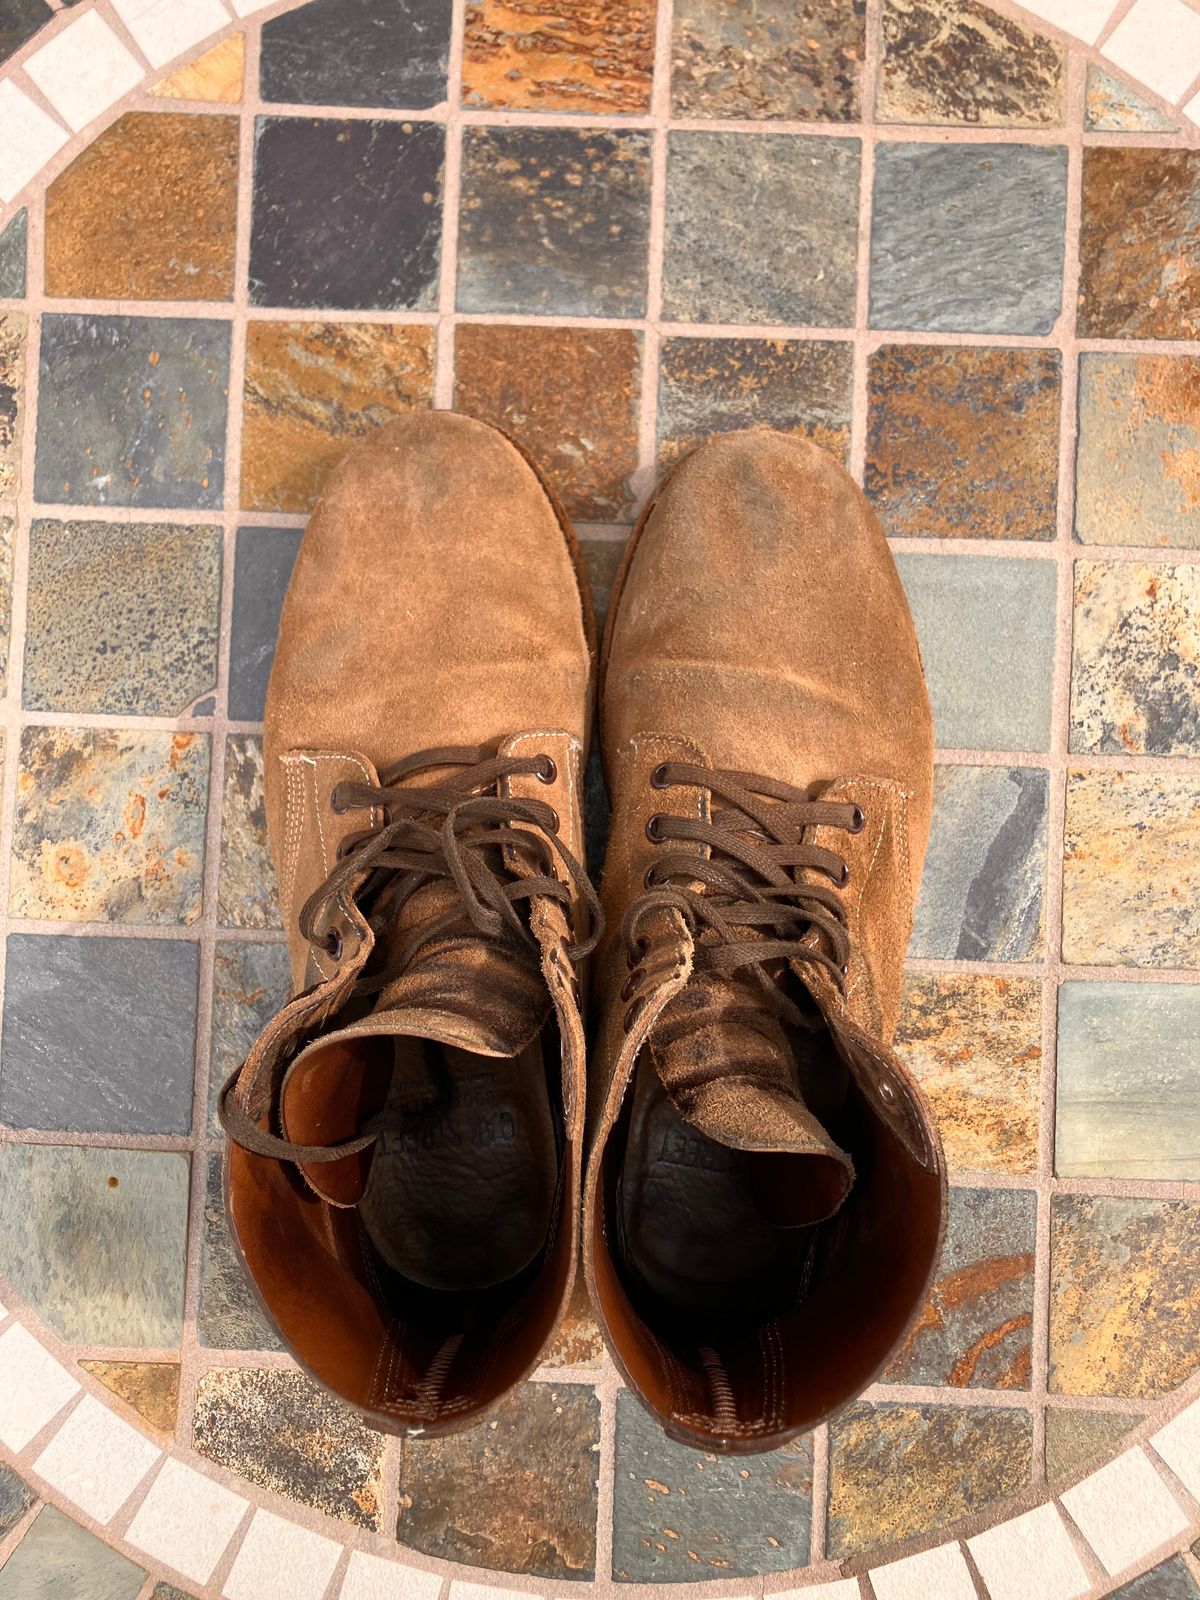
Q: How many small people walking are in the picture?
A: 0